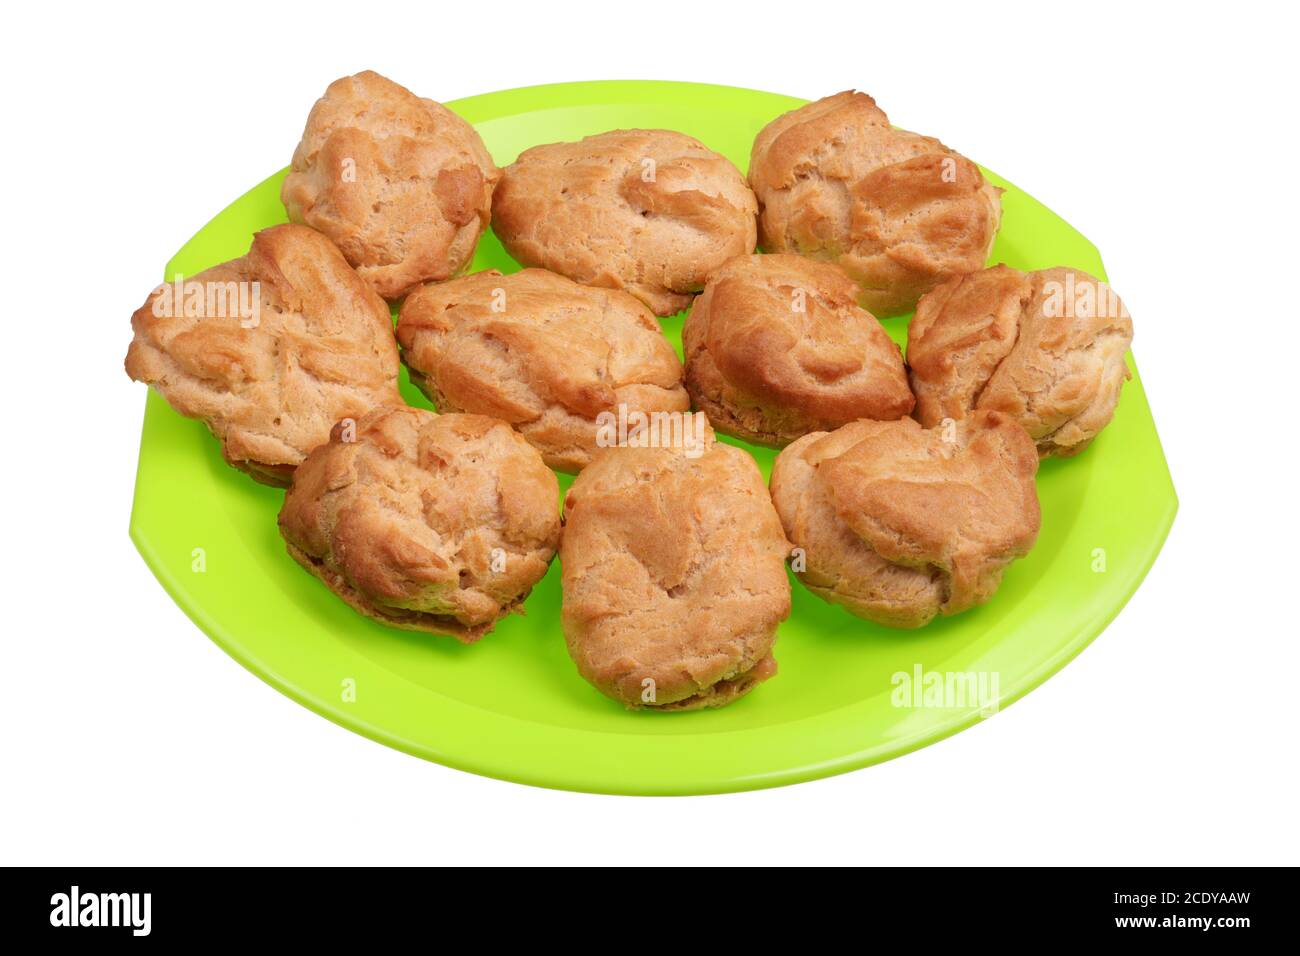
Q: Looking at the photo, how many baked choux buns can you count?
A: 10